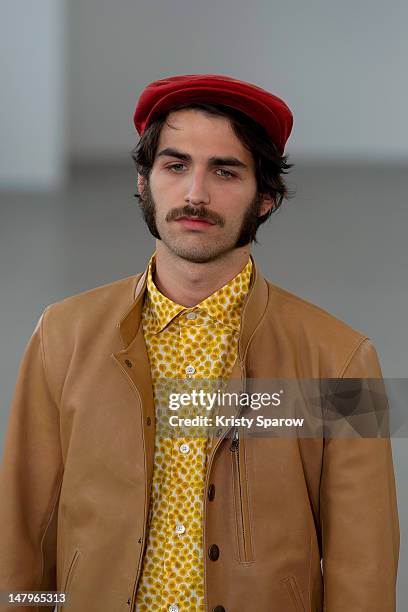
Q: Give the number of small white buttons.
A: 5